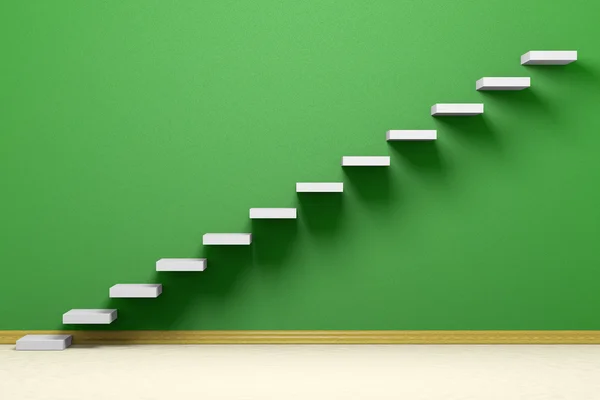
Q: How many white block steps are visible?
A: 12